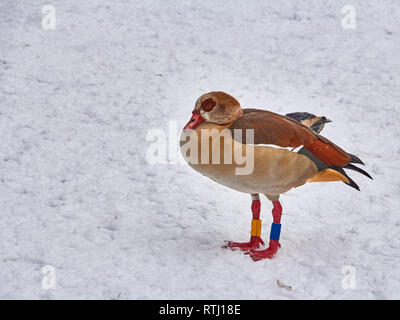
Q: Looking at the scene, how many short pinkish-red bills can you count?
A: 1